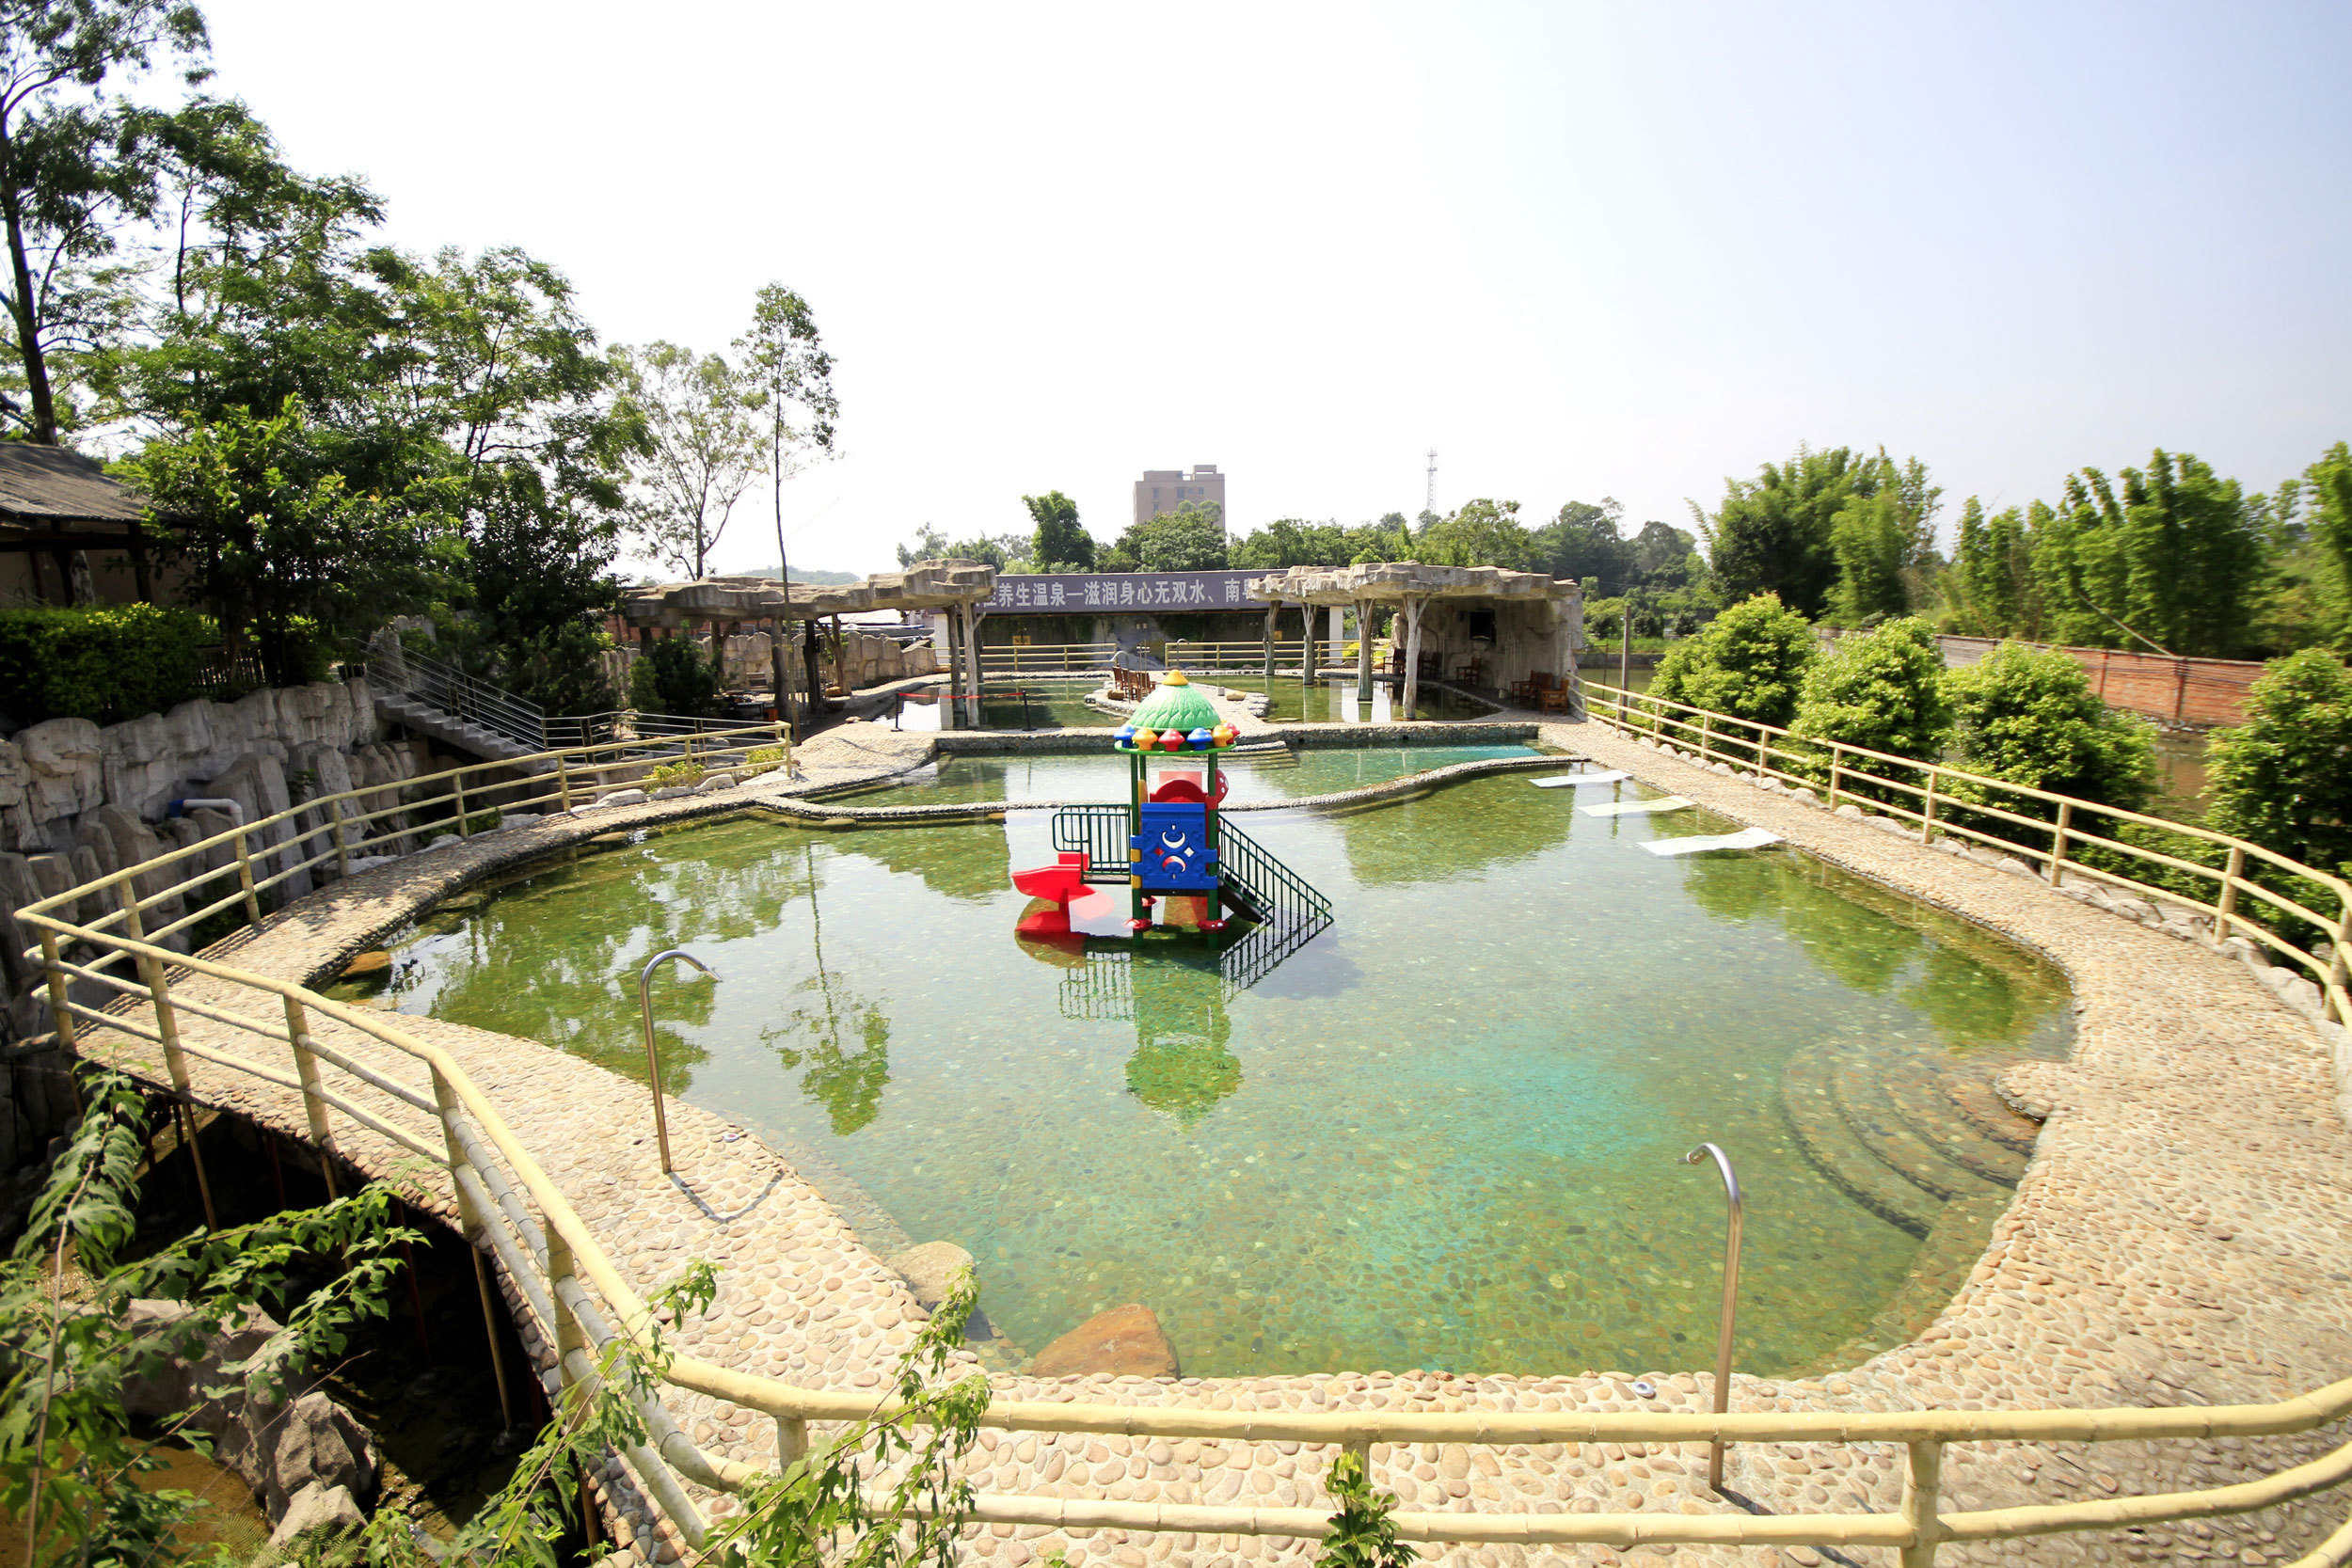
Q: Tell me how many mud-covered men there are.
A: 0